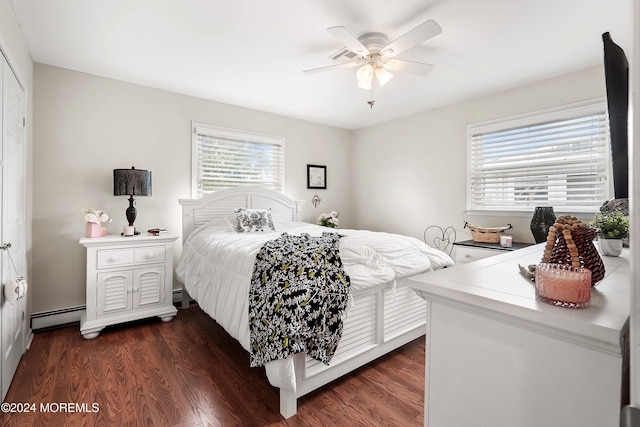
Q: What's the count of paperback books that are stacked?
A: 0